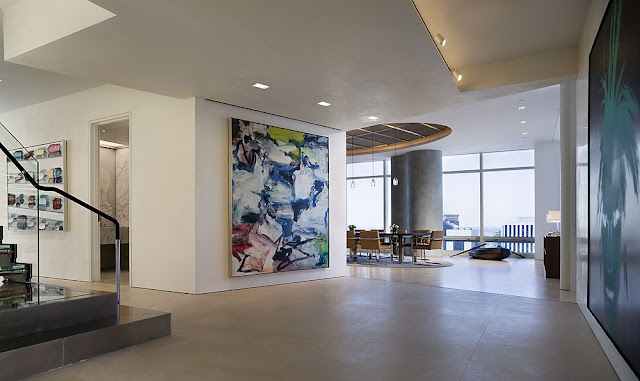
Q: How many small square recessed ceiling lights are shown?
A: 3